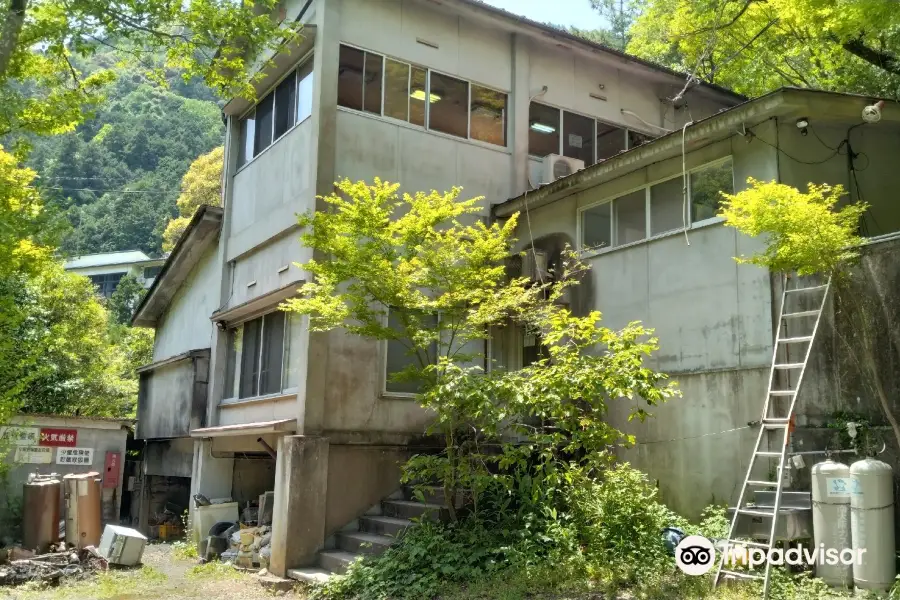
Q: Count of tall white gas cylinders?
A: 2